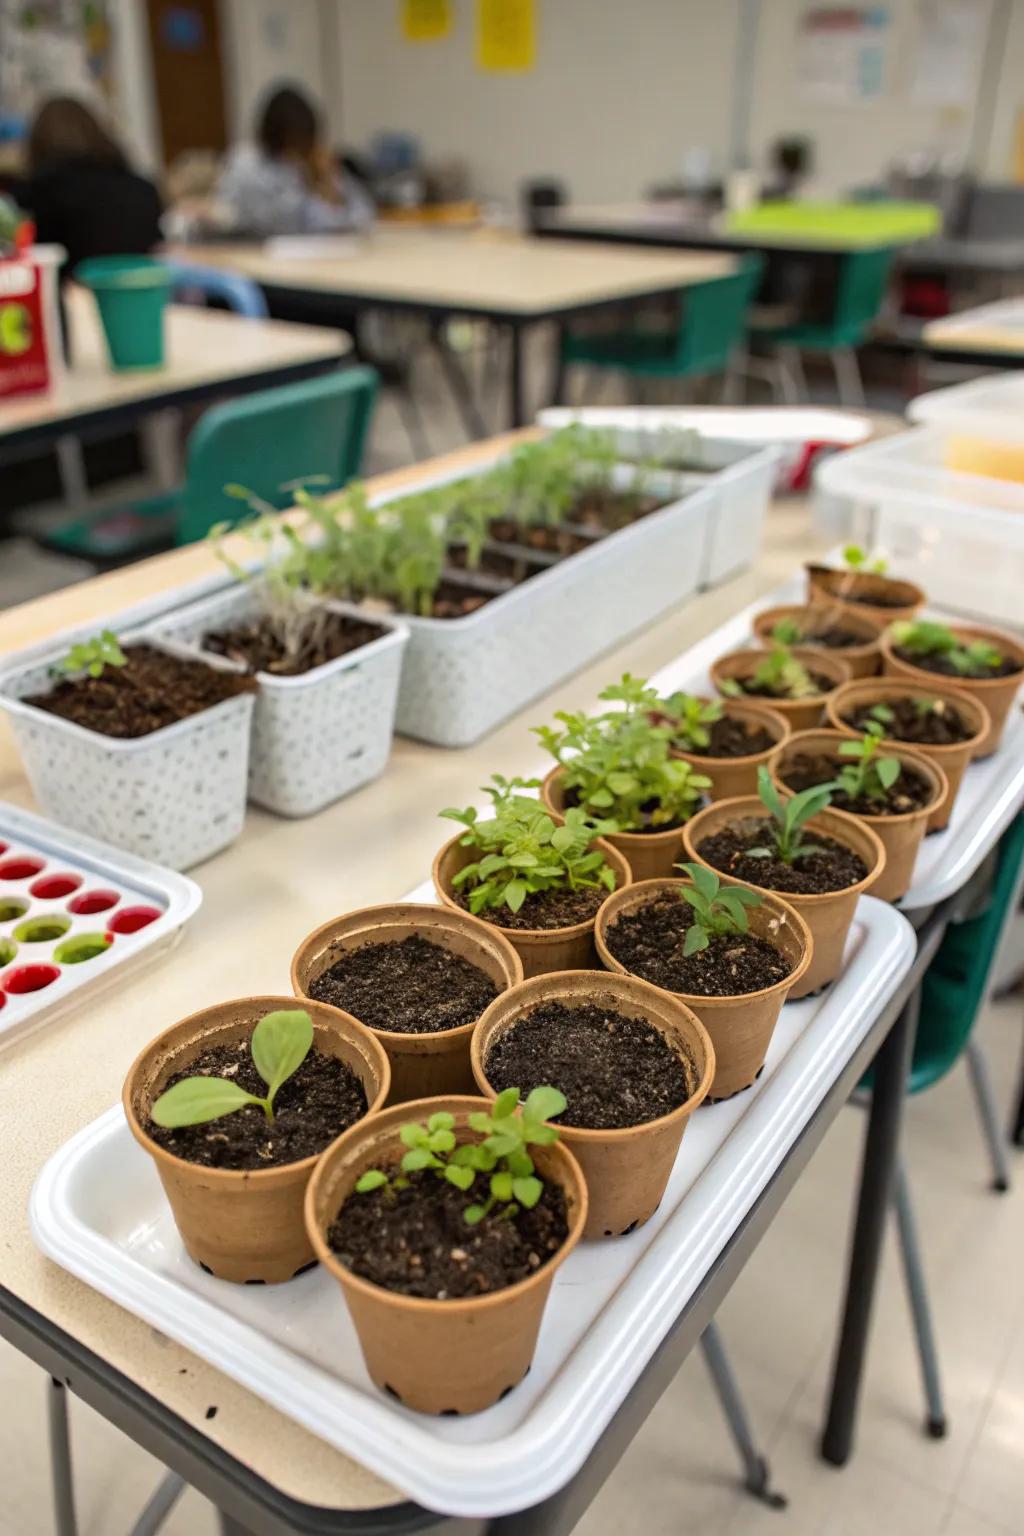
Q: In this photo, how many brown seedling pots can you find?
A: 15